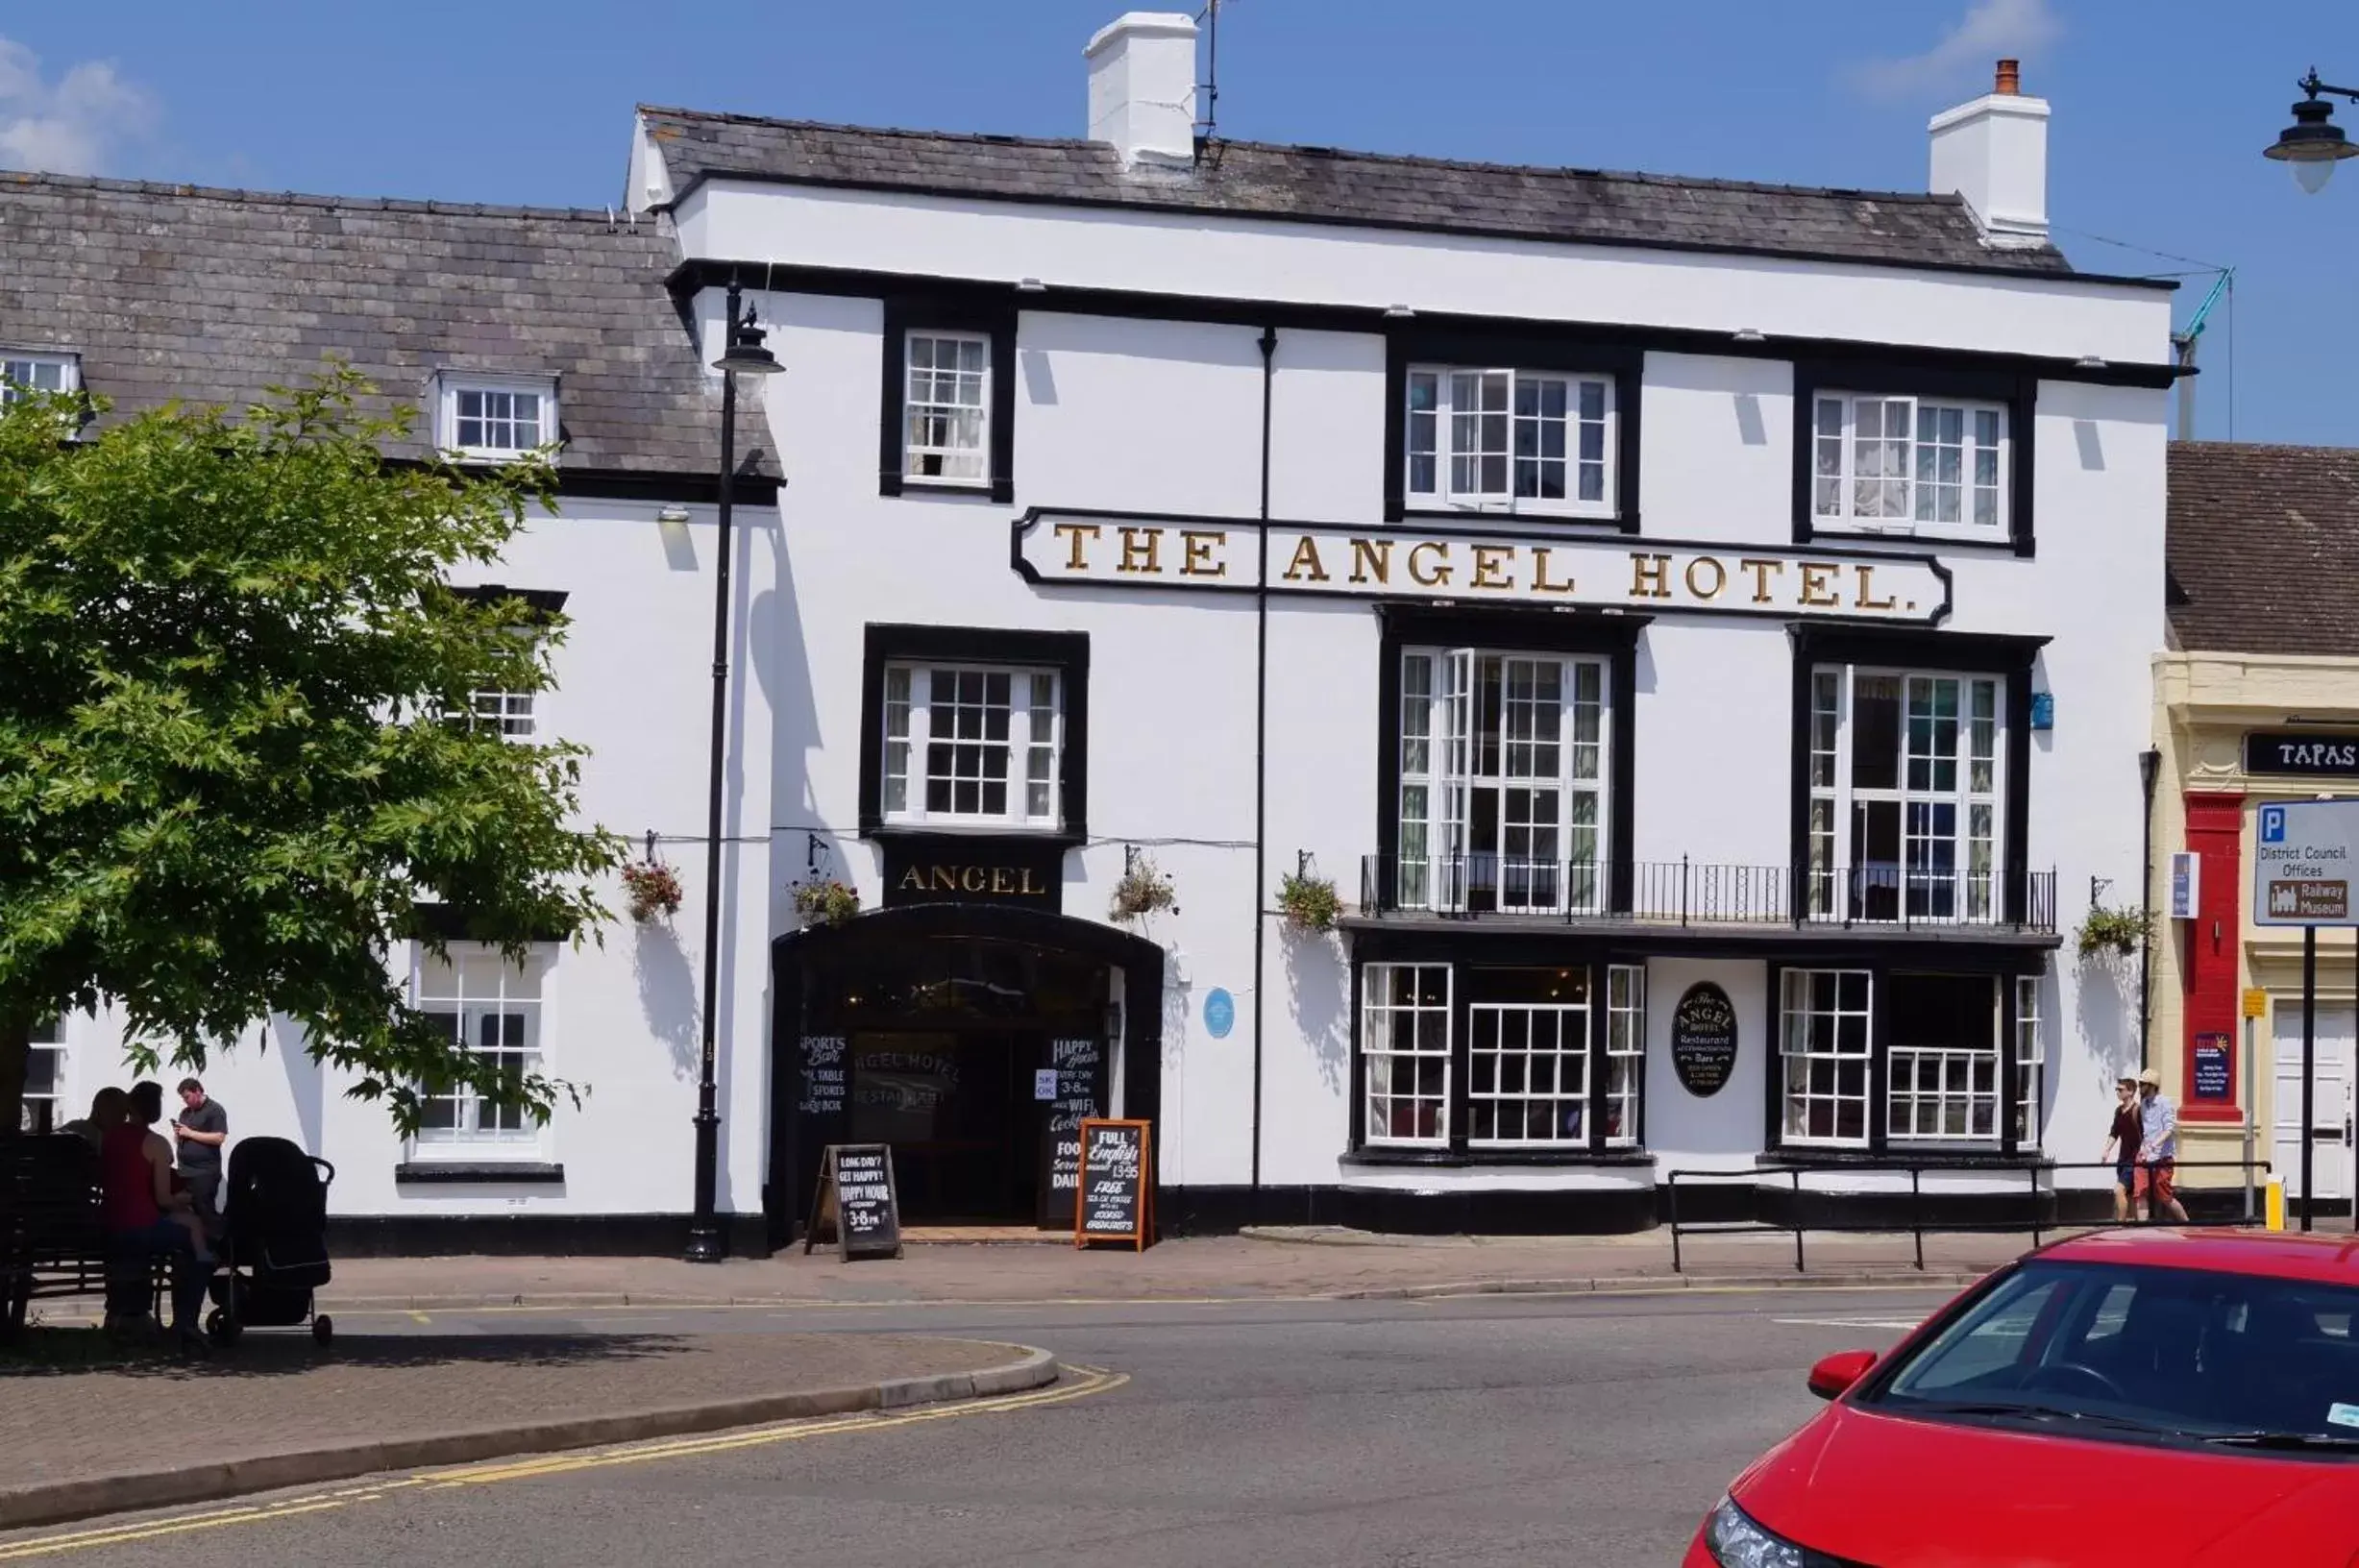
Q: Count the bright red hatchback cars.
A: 1